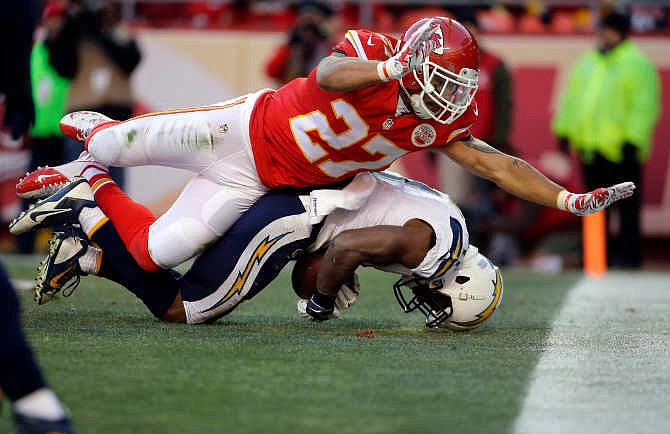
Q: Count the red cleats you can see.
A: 2